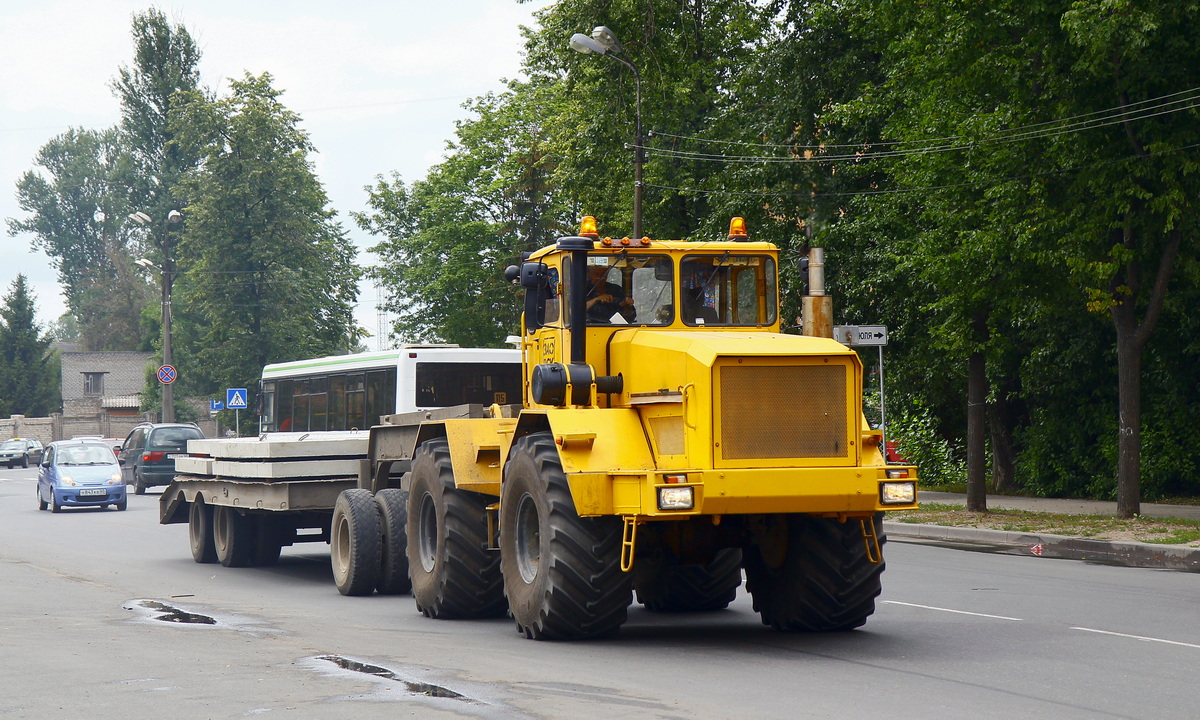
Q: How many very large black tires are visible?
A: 4